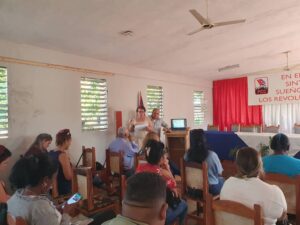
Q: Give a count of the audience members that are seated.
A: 11